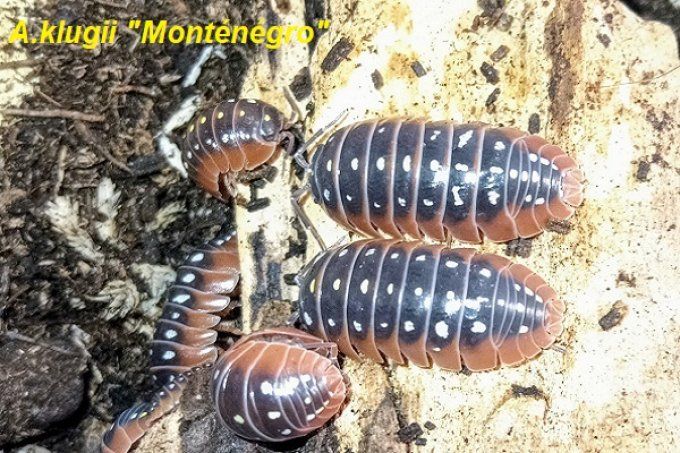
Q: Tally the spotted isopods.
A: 6